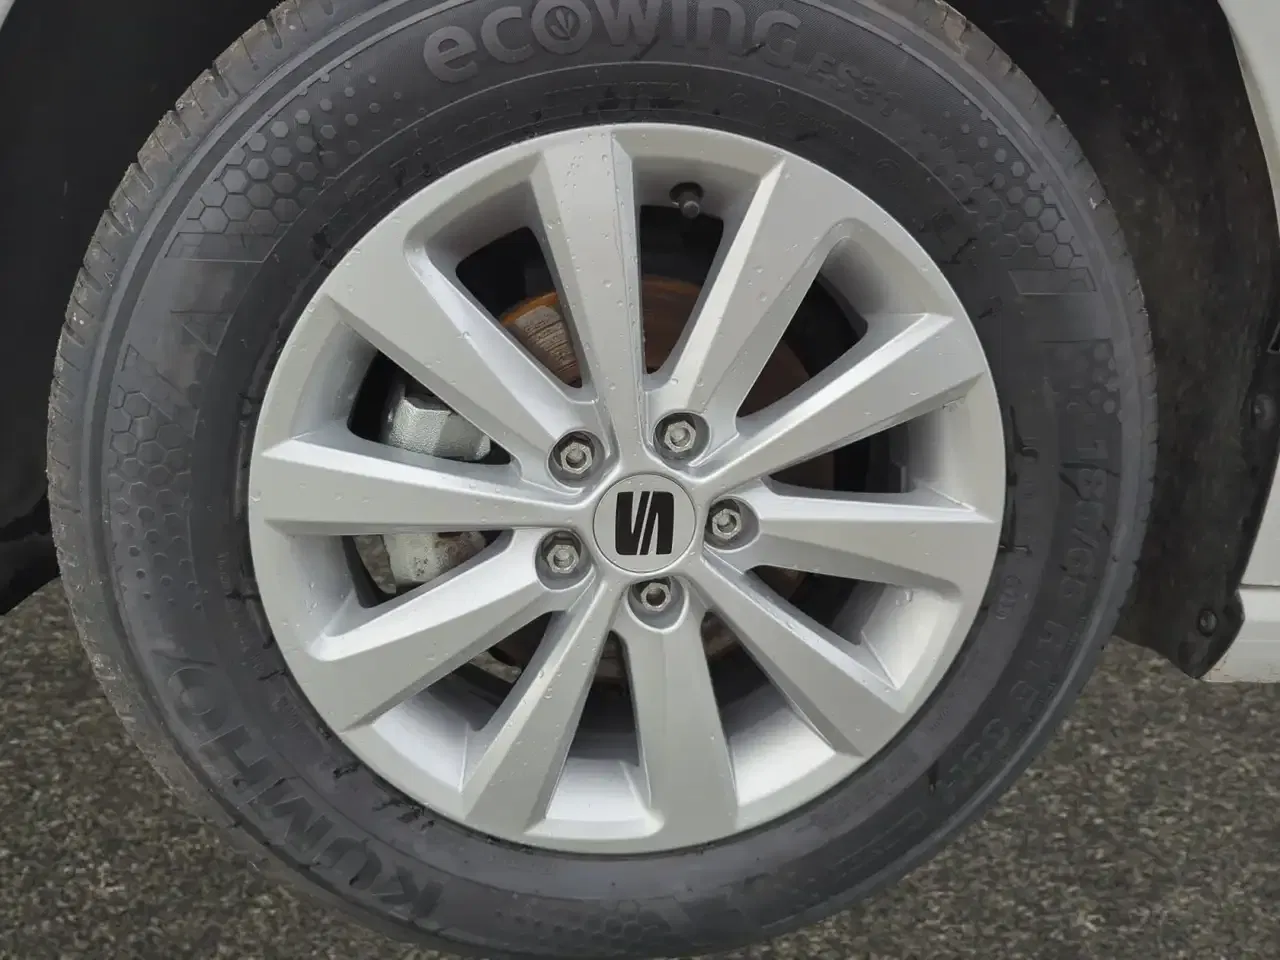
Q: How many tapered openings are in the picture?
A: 10